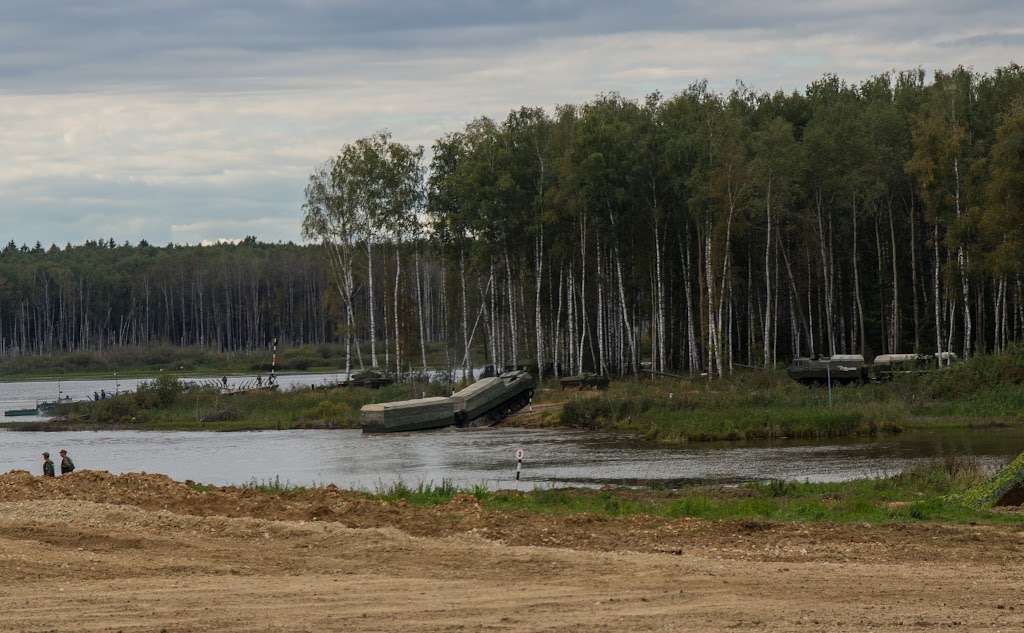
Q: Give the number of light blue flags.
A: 0